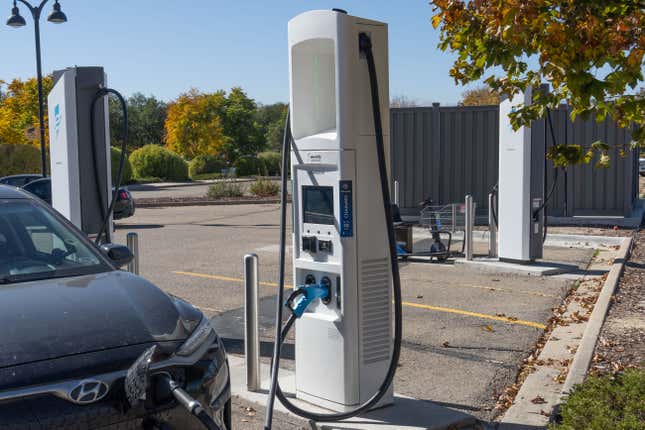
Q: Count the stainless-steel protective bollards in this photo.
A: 5